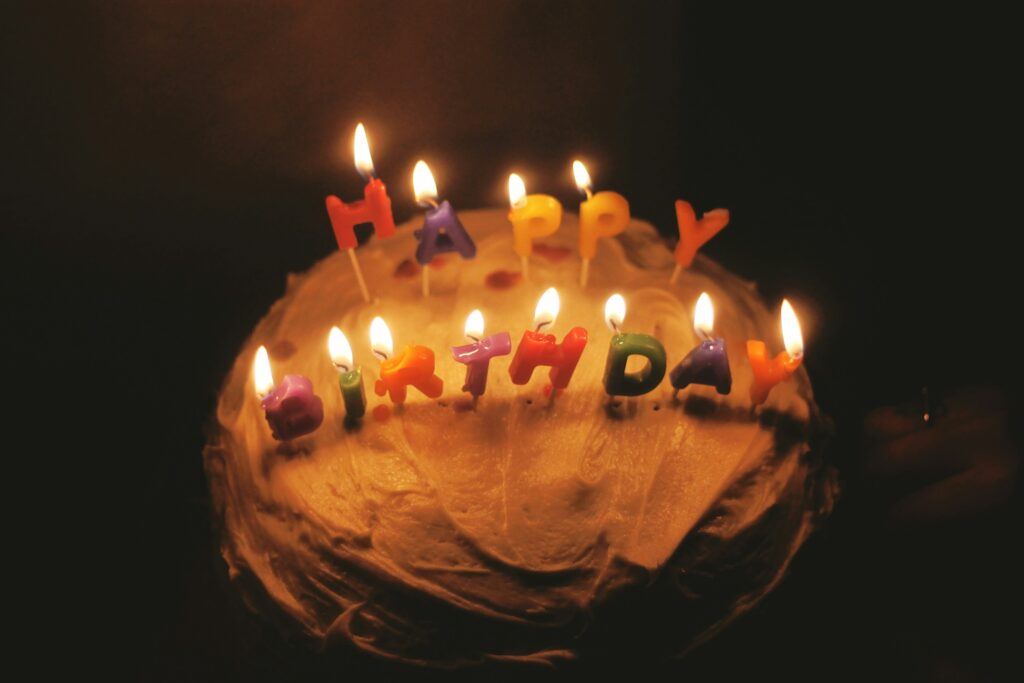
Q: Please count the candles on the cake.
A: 13